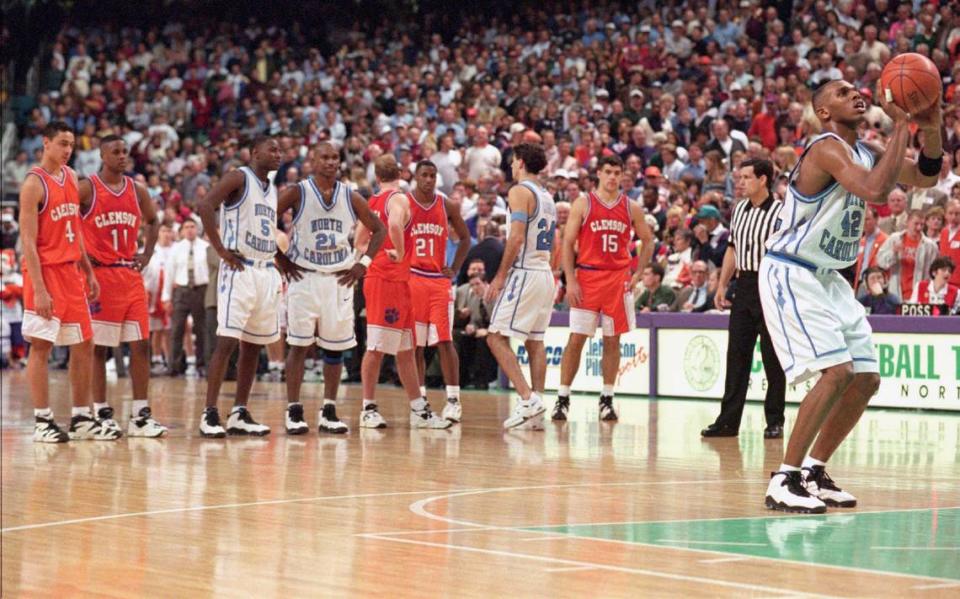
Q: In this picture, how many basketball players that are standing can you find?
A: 9